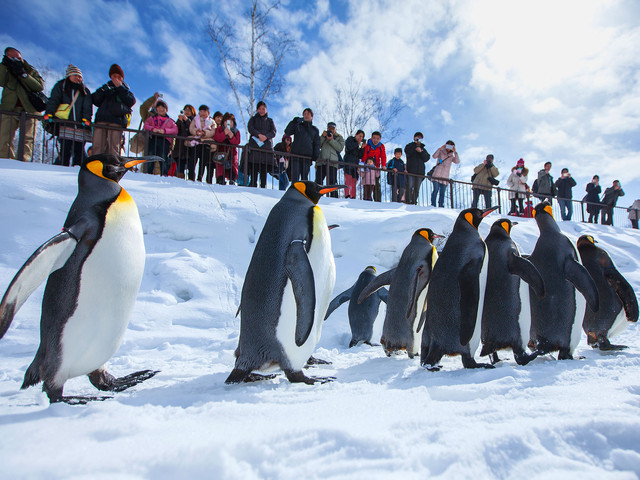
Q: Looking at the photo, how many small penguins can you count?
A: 1